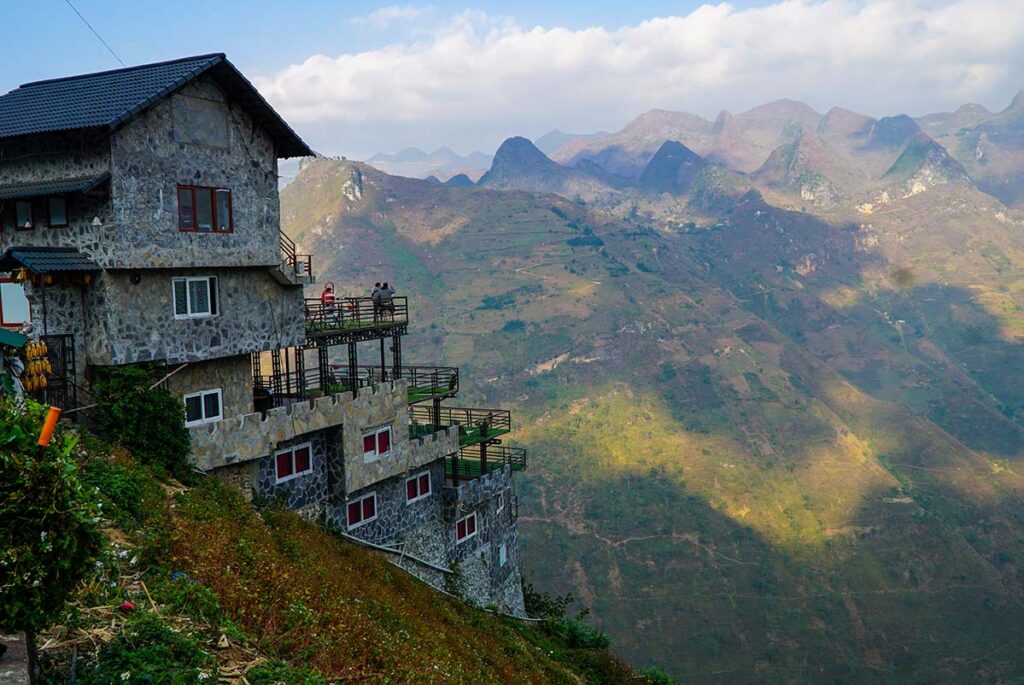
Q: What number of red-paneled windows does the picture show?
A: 5